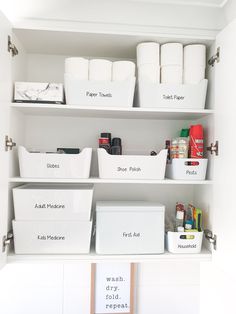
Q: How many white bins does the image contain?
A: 9